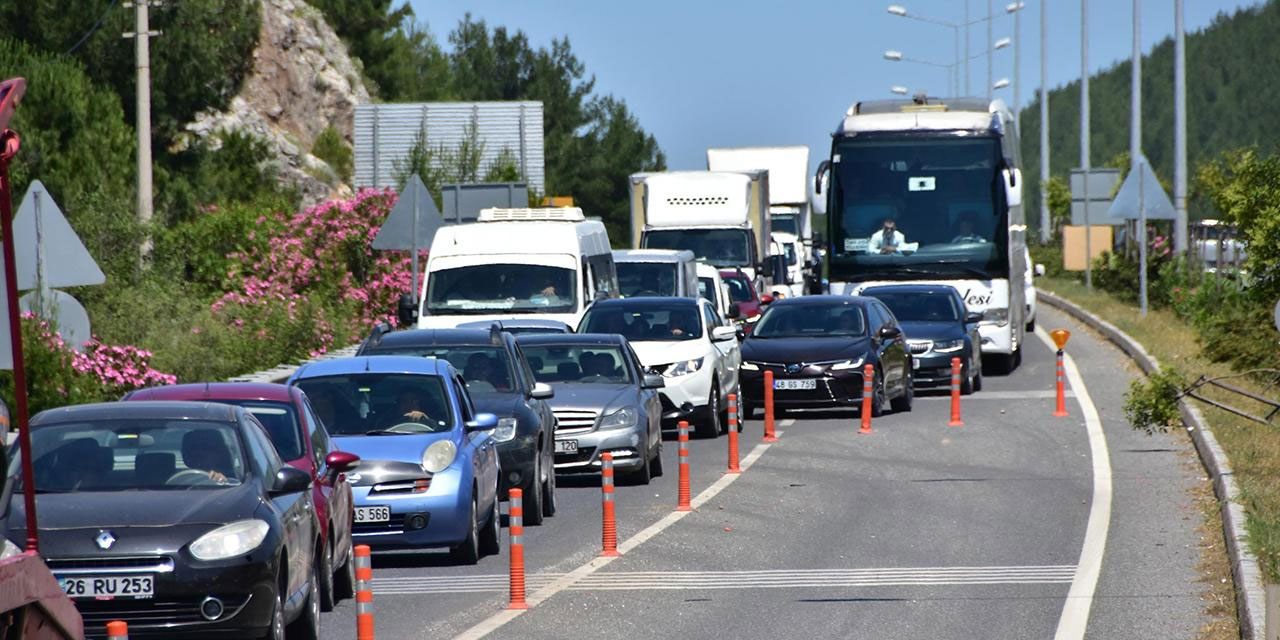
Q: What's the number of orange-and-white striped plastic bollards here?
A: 10